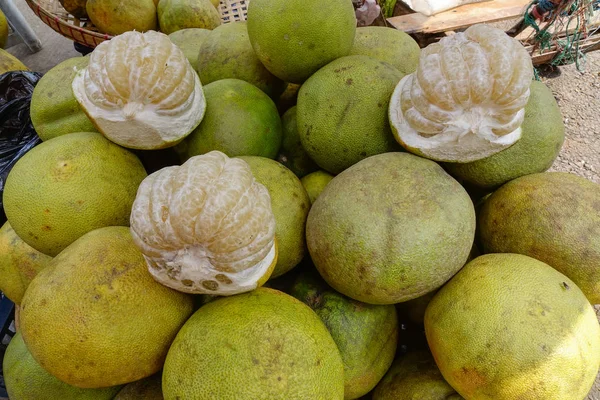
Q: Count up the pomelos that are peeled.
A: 3